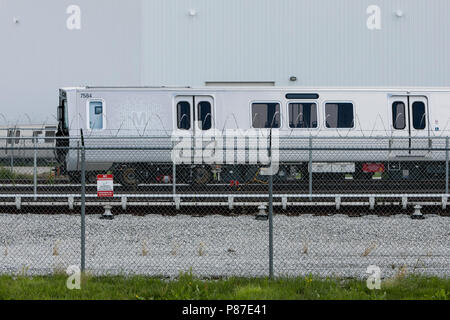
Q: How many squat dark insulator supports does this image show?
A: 3